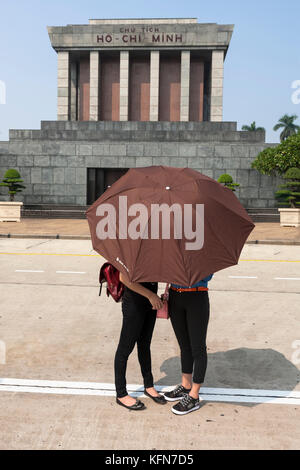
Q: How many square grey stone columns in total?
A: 6